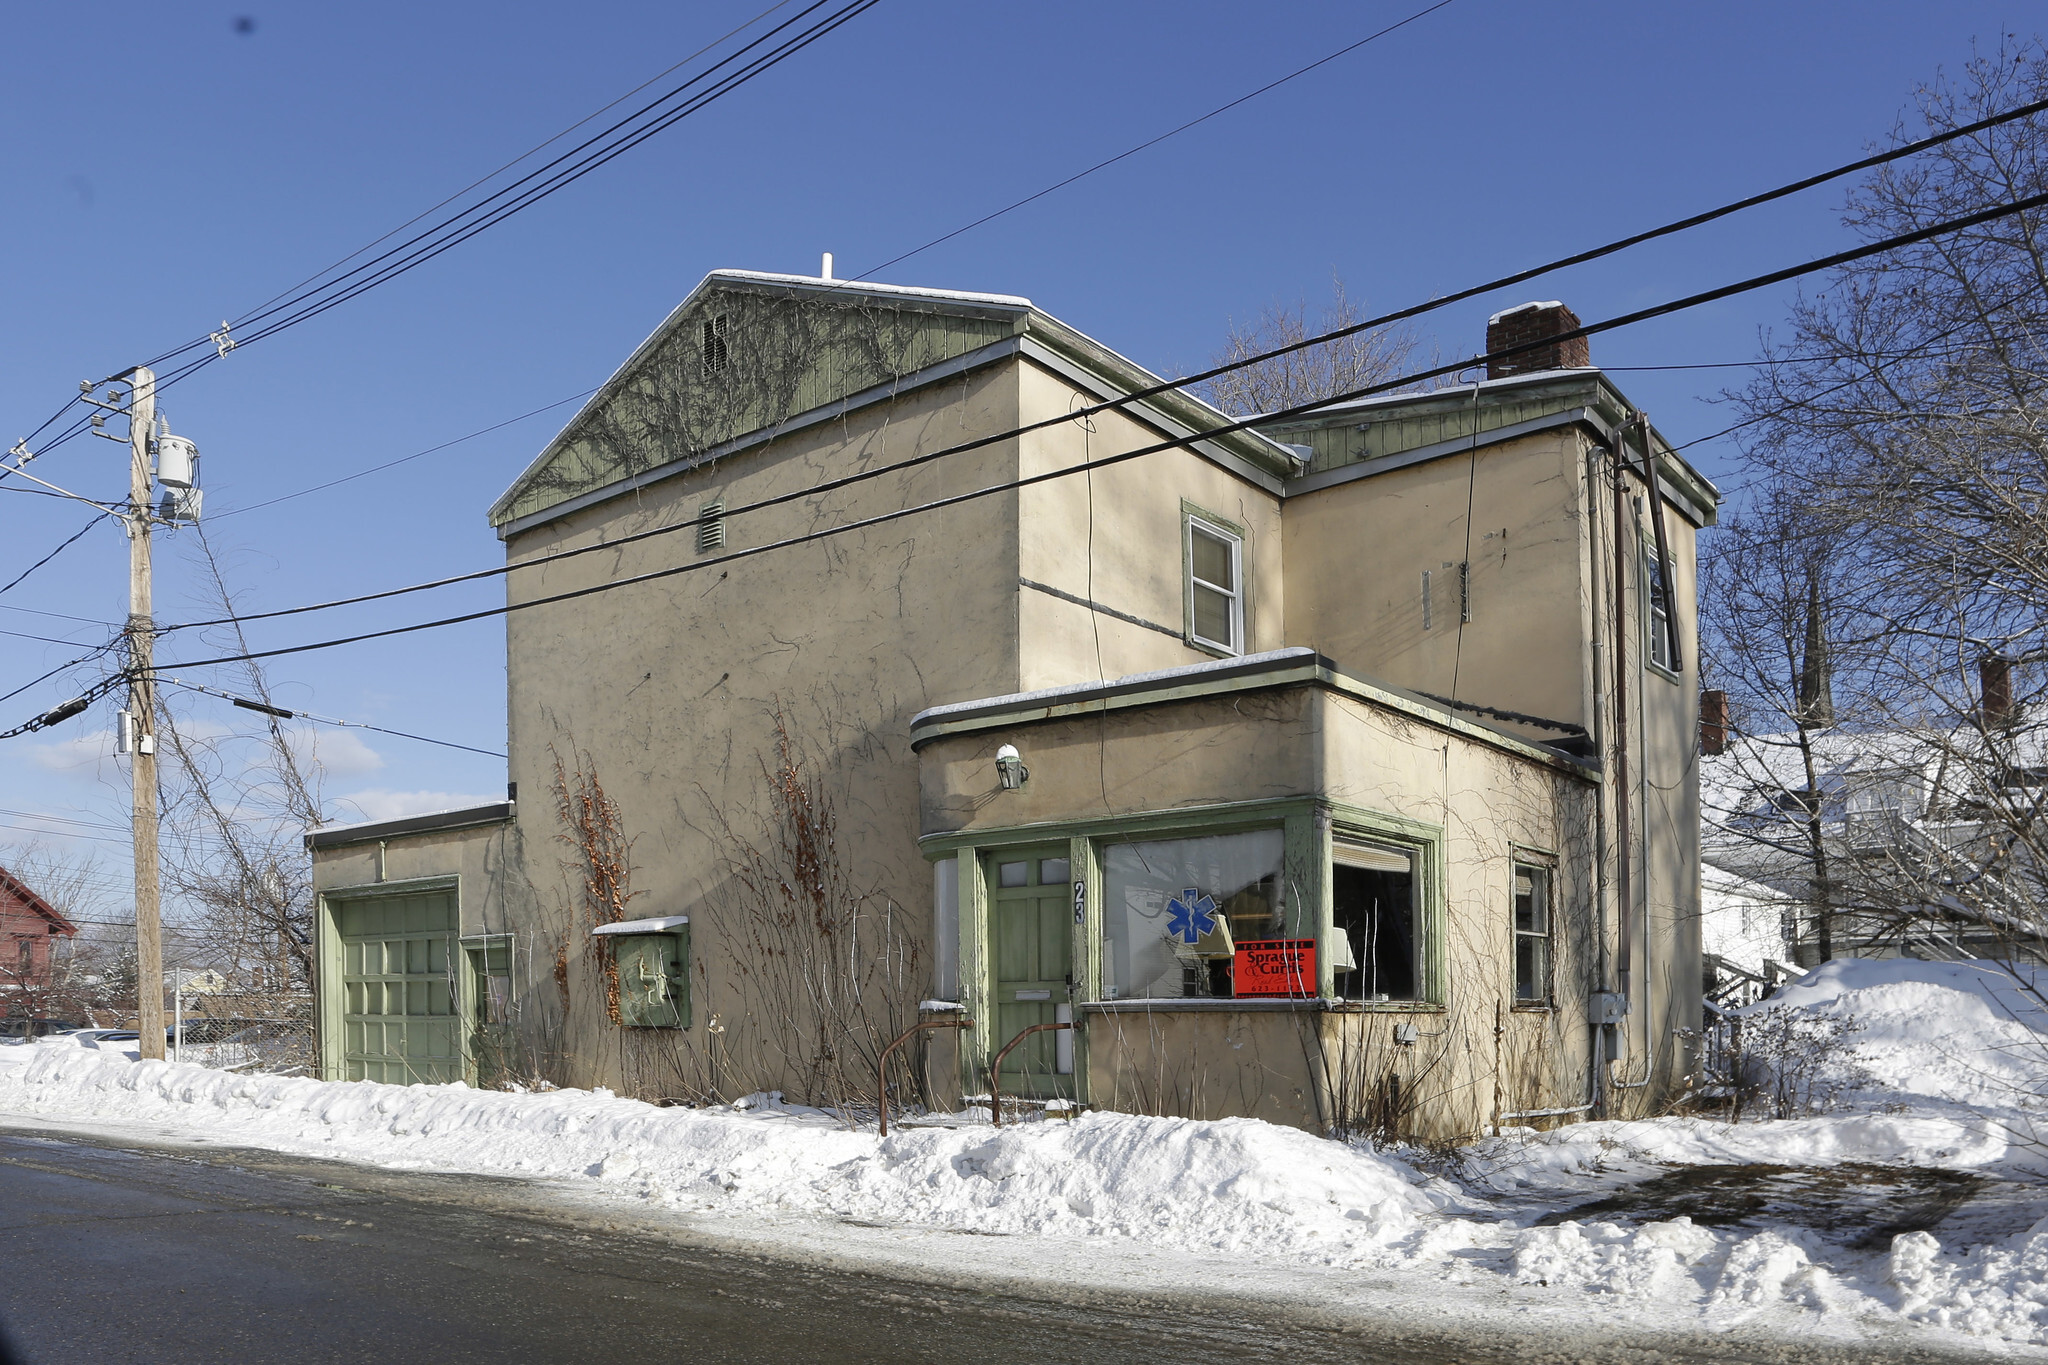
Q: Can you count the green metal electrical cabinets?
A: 1